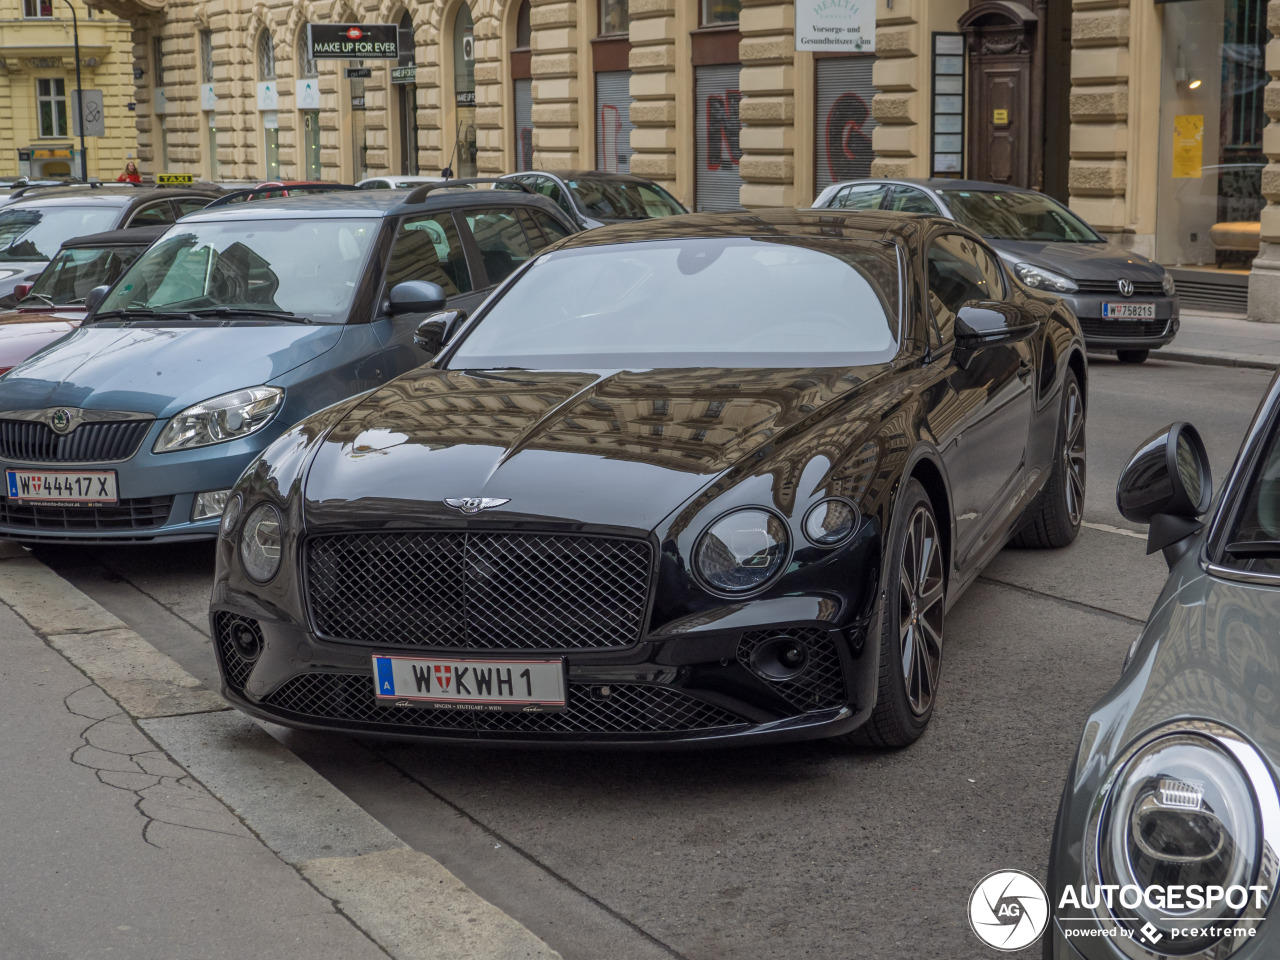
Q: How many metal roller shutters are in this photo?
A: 4